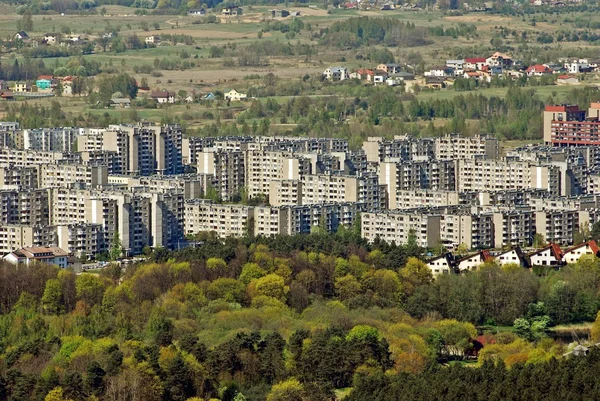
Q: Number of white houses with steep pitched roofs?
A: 5